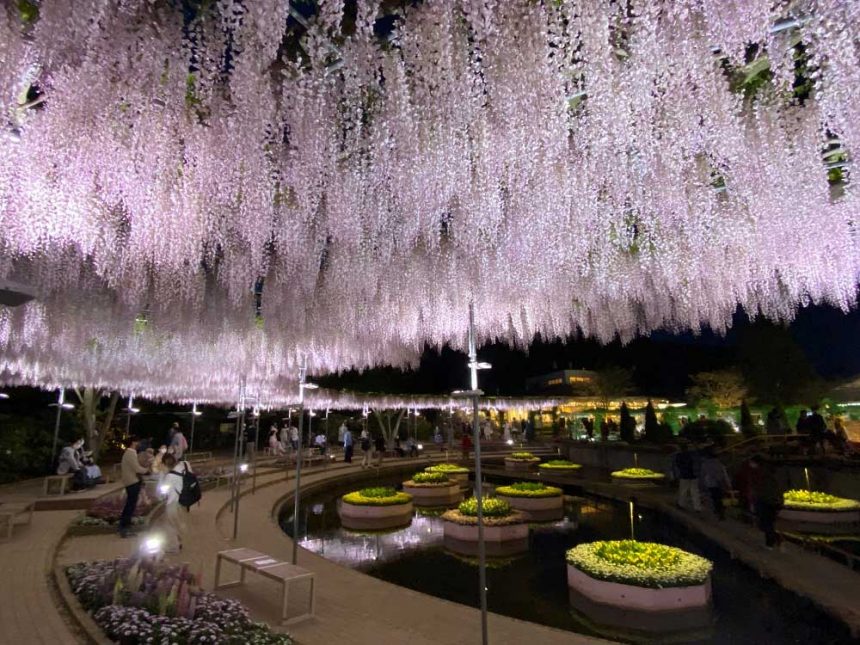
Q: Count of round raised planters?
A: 10